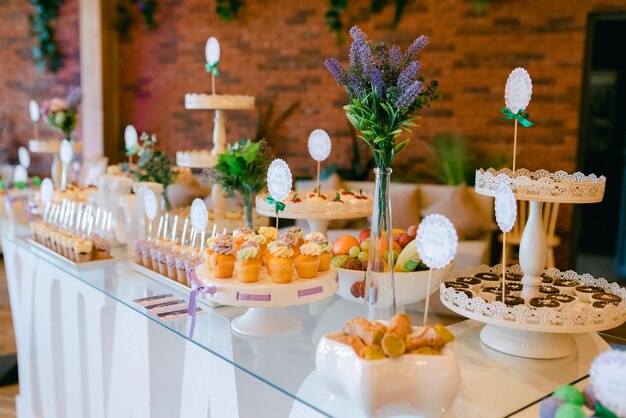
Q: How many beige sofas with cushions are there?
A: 1